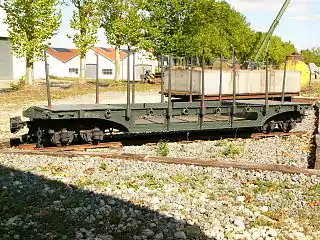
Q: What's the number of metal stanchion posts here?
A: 12